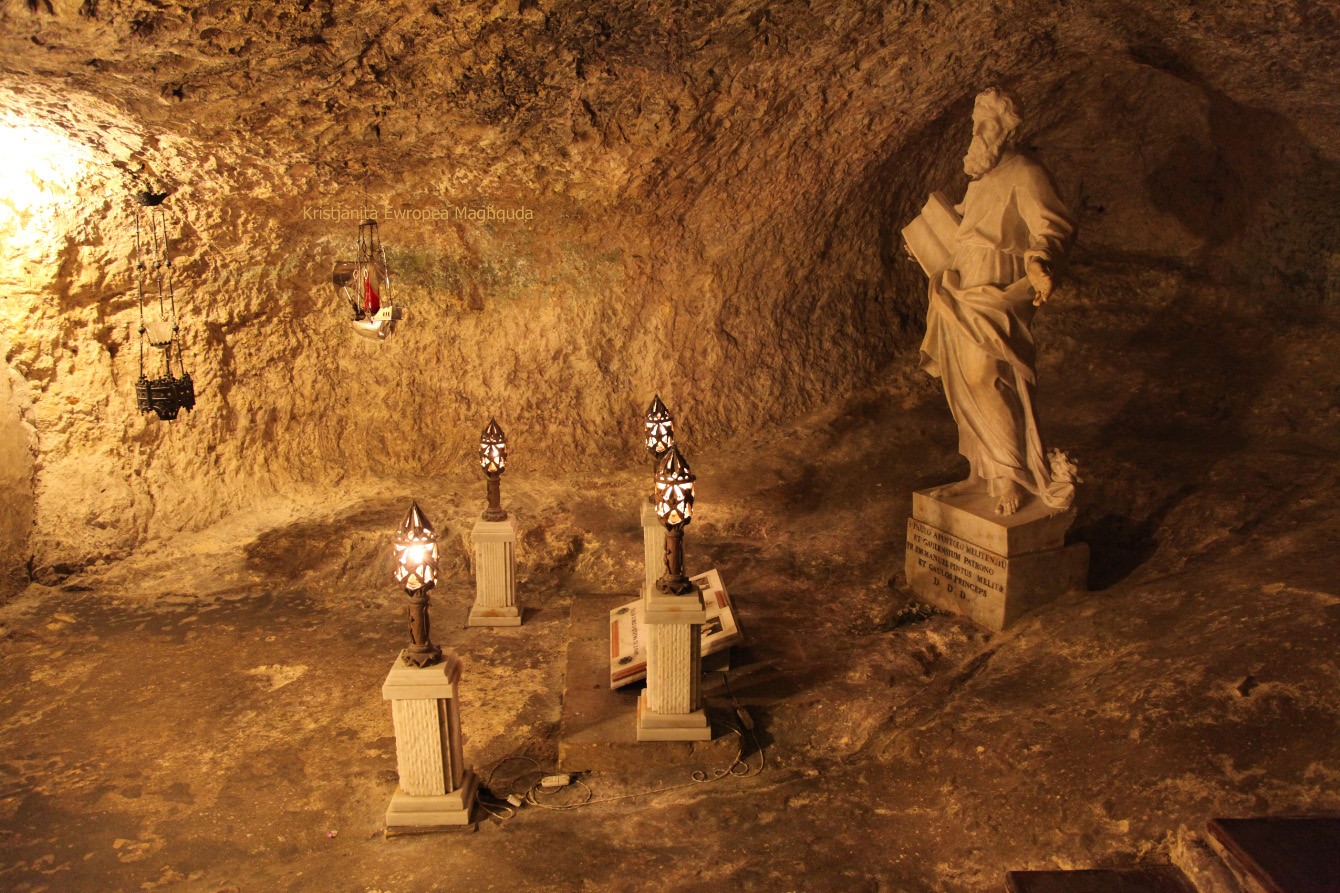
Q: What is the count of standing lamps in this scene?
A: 4